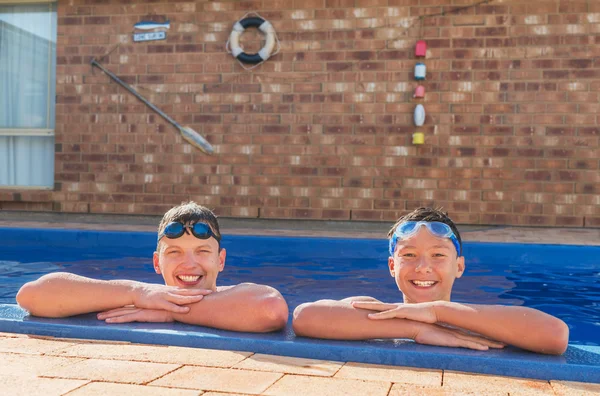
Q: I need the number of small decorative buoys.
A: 5